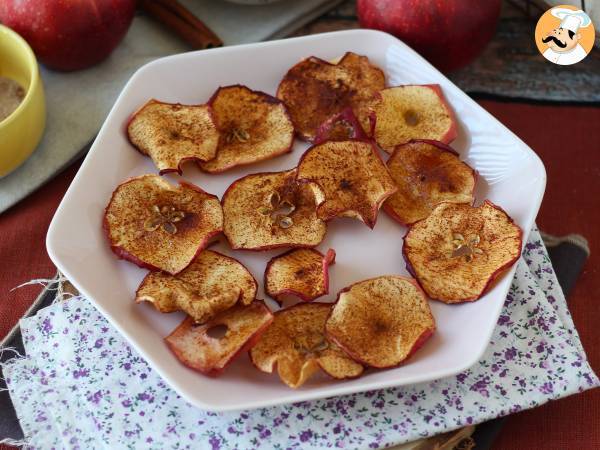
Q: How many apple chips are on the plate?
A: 15